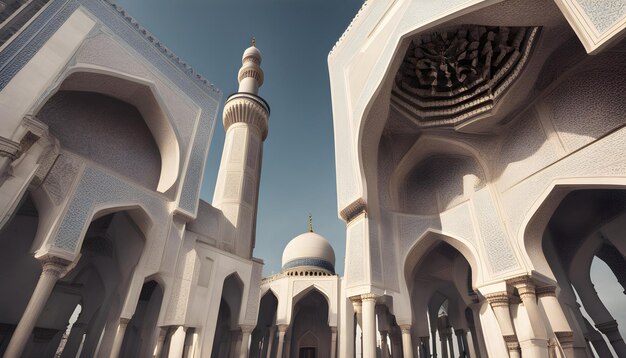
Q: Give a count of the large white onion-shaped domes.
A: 1